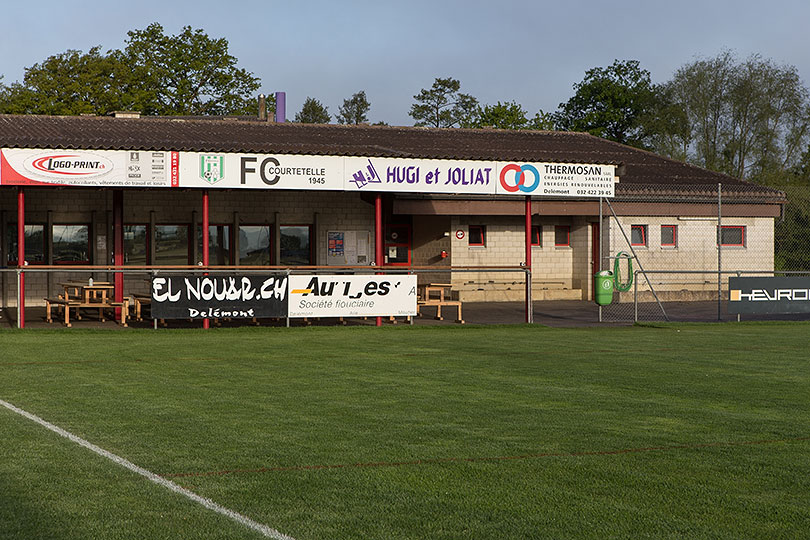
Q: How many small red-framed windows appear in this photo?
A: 6